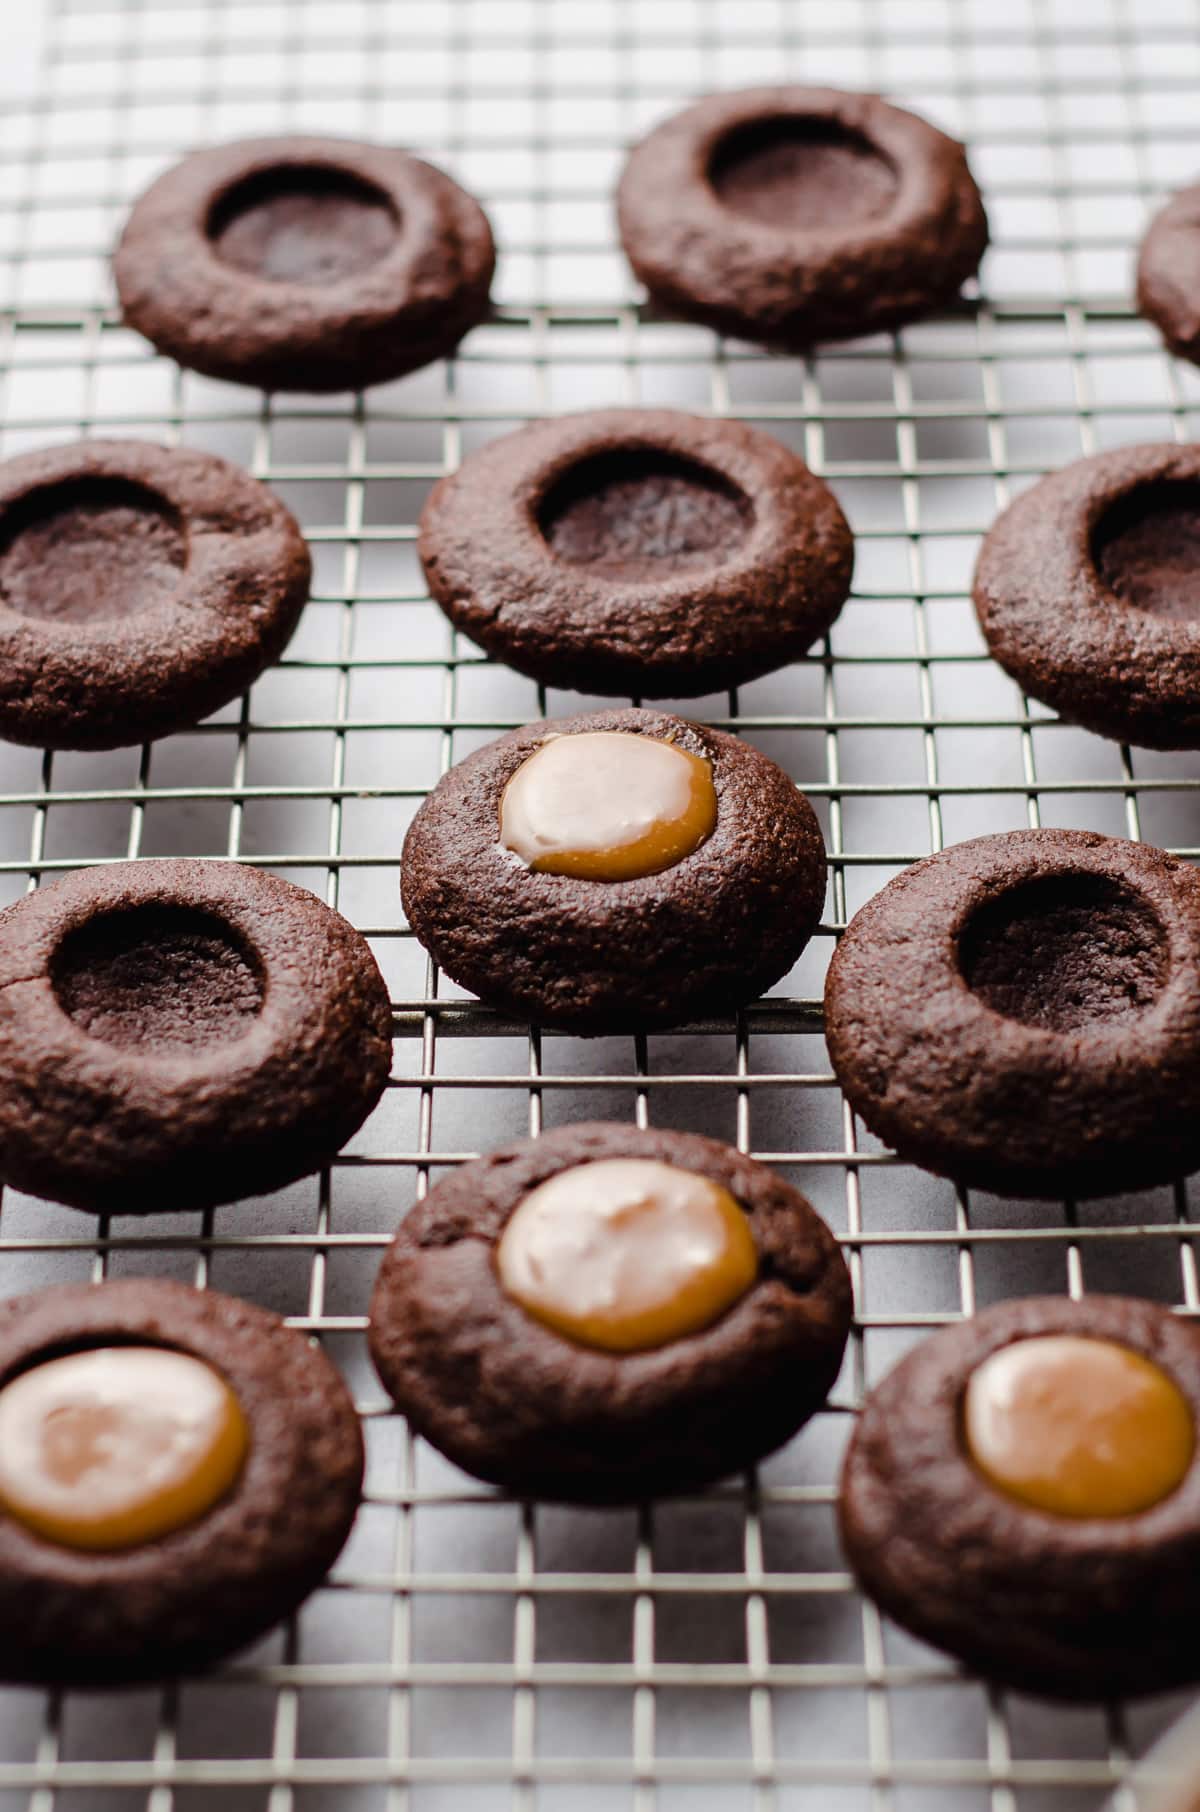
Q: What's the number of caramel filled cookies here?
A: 4